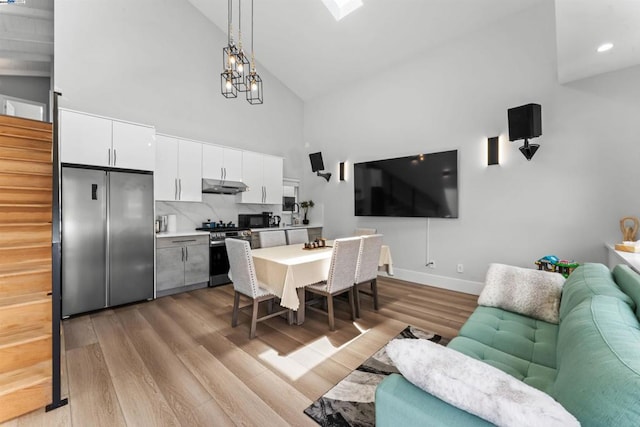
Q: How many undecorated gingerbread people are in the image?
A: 0